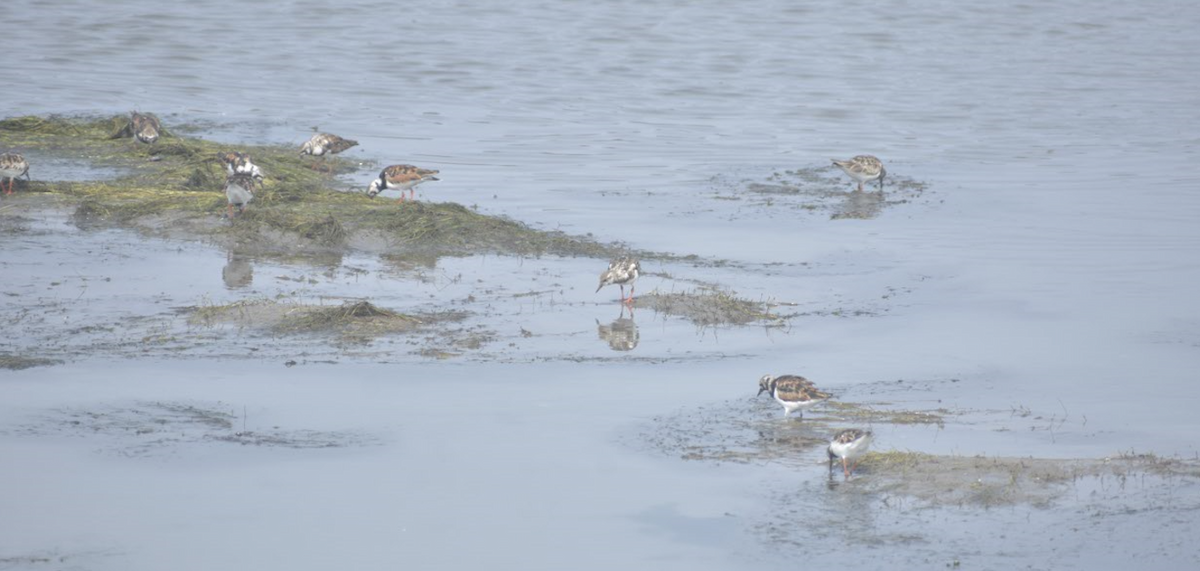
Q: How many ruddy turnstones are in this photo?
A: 10